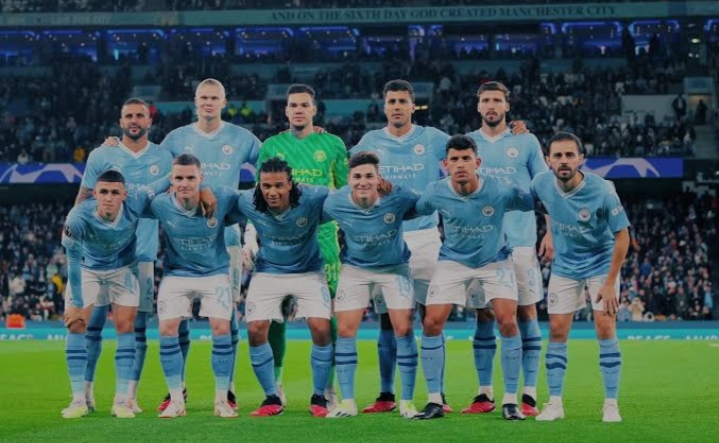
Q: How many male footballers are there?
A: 11